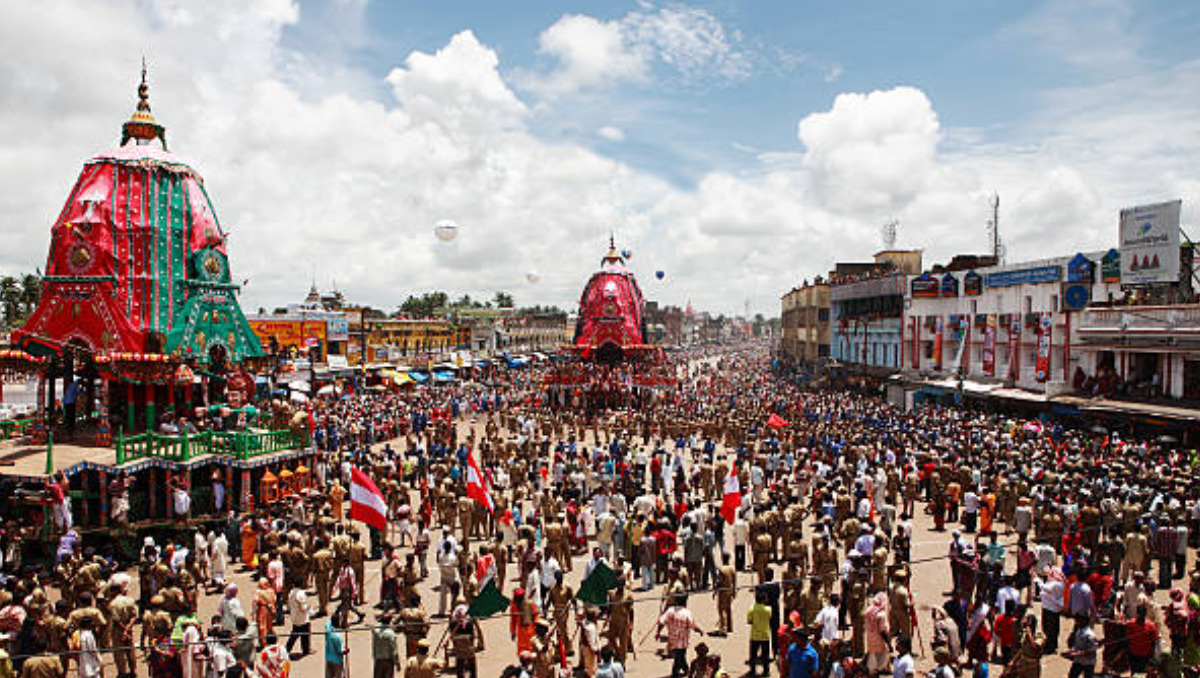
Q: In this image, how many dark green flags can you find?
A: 2